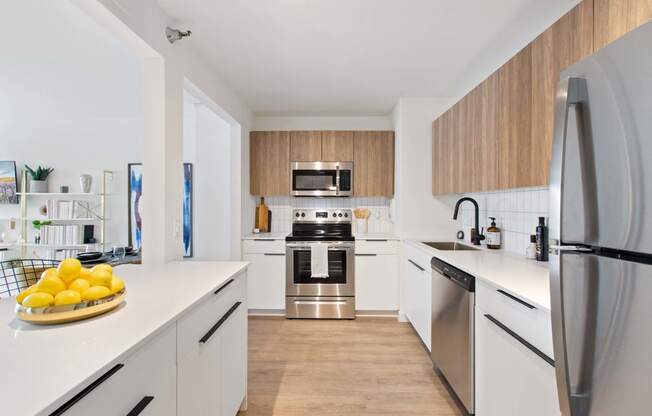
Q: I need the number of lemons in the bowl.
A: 12